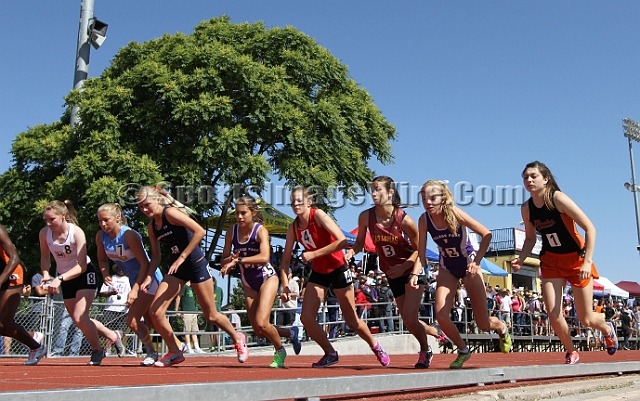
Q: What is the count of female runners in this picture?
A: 9